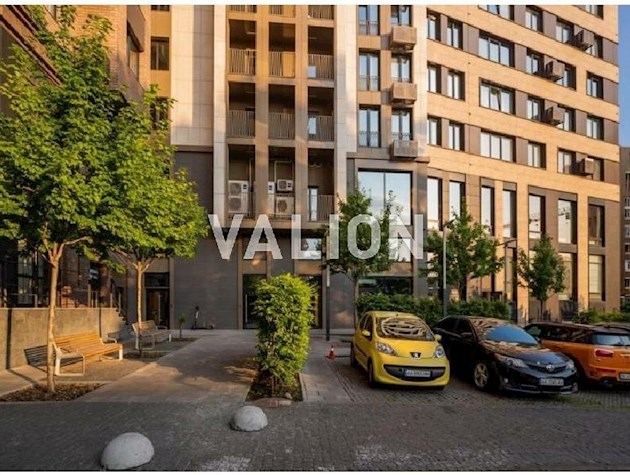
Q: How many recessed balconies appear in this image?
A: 12